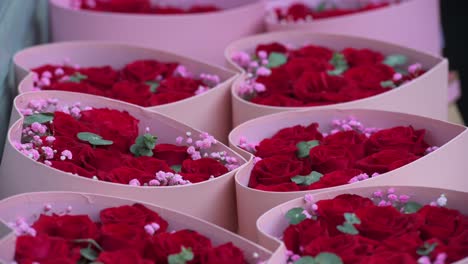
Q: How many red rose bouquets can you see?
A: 8